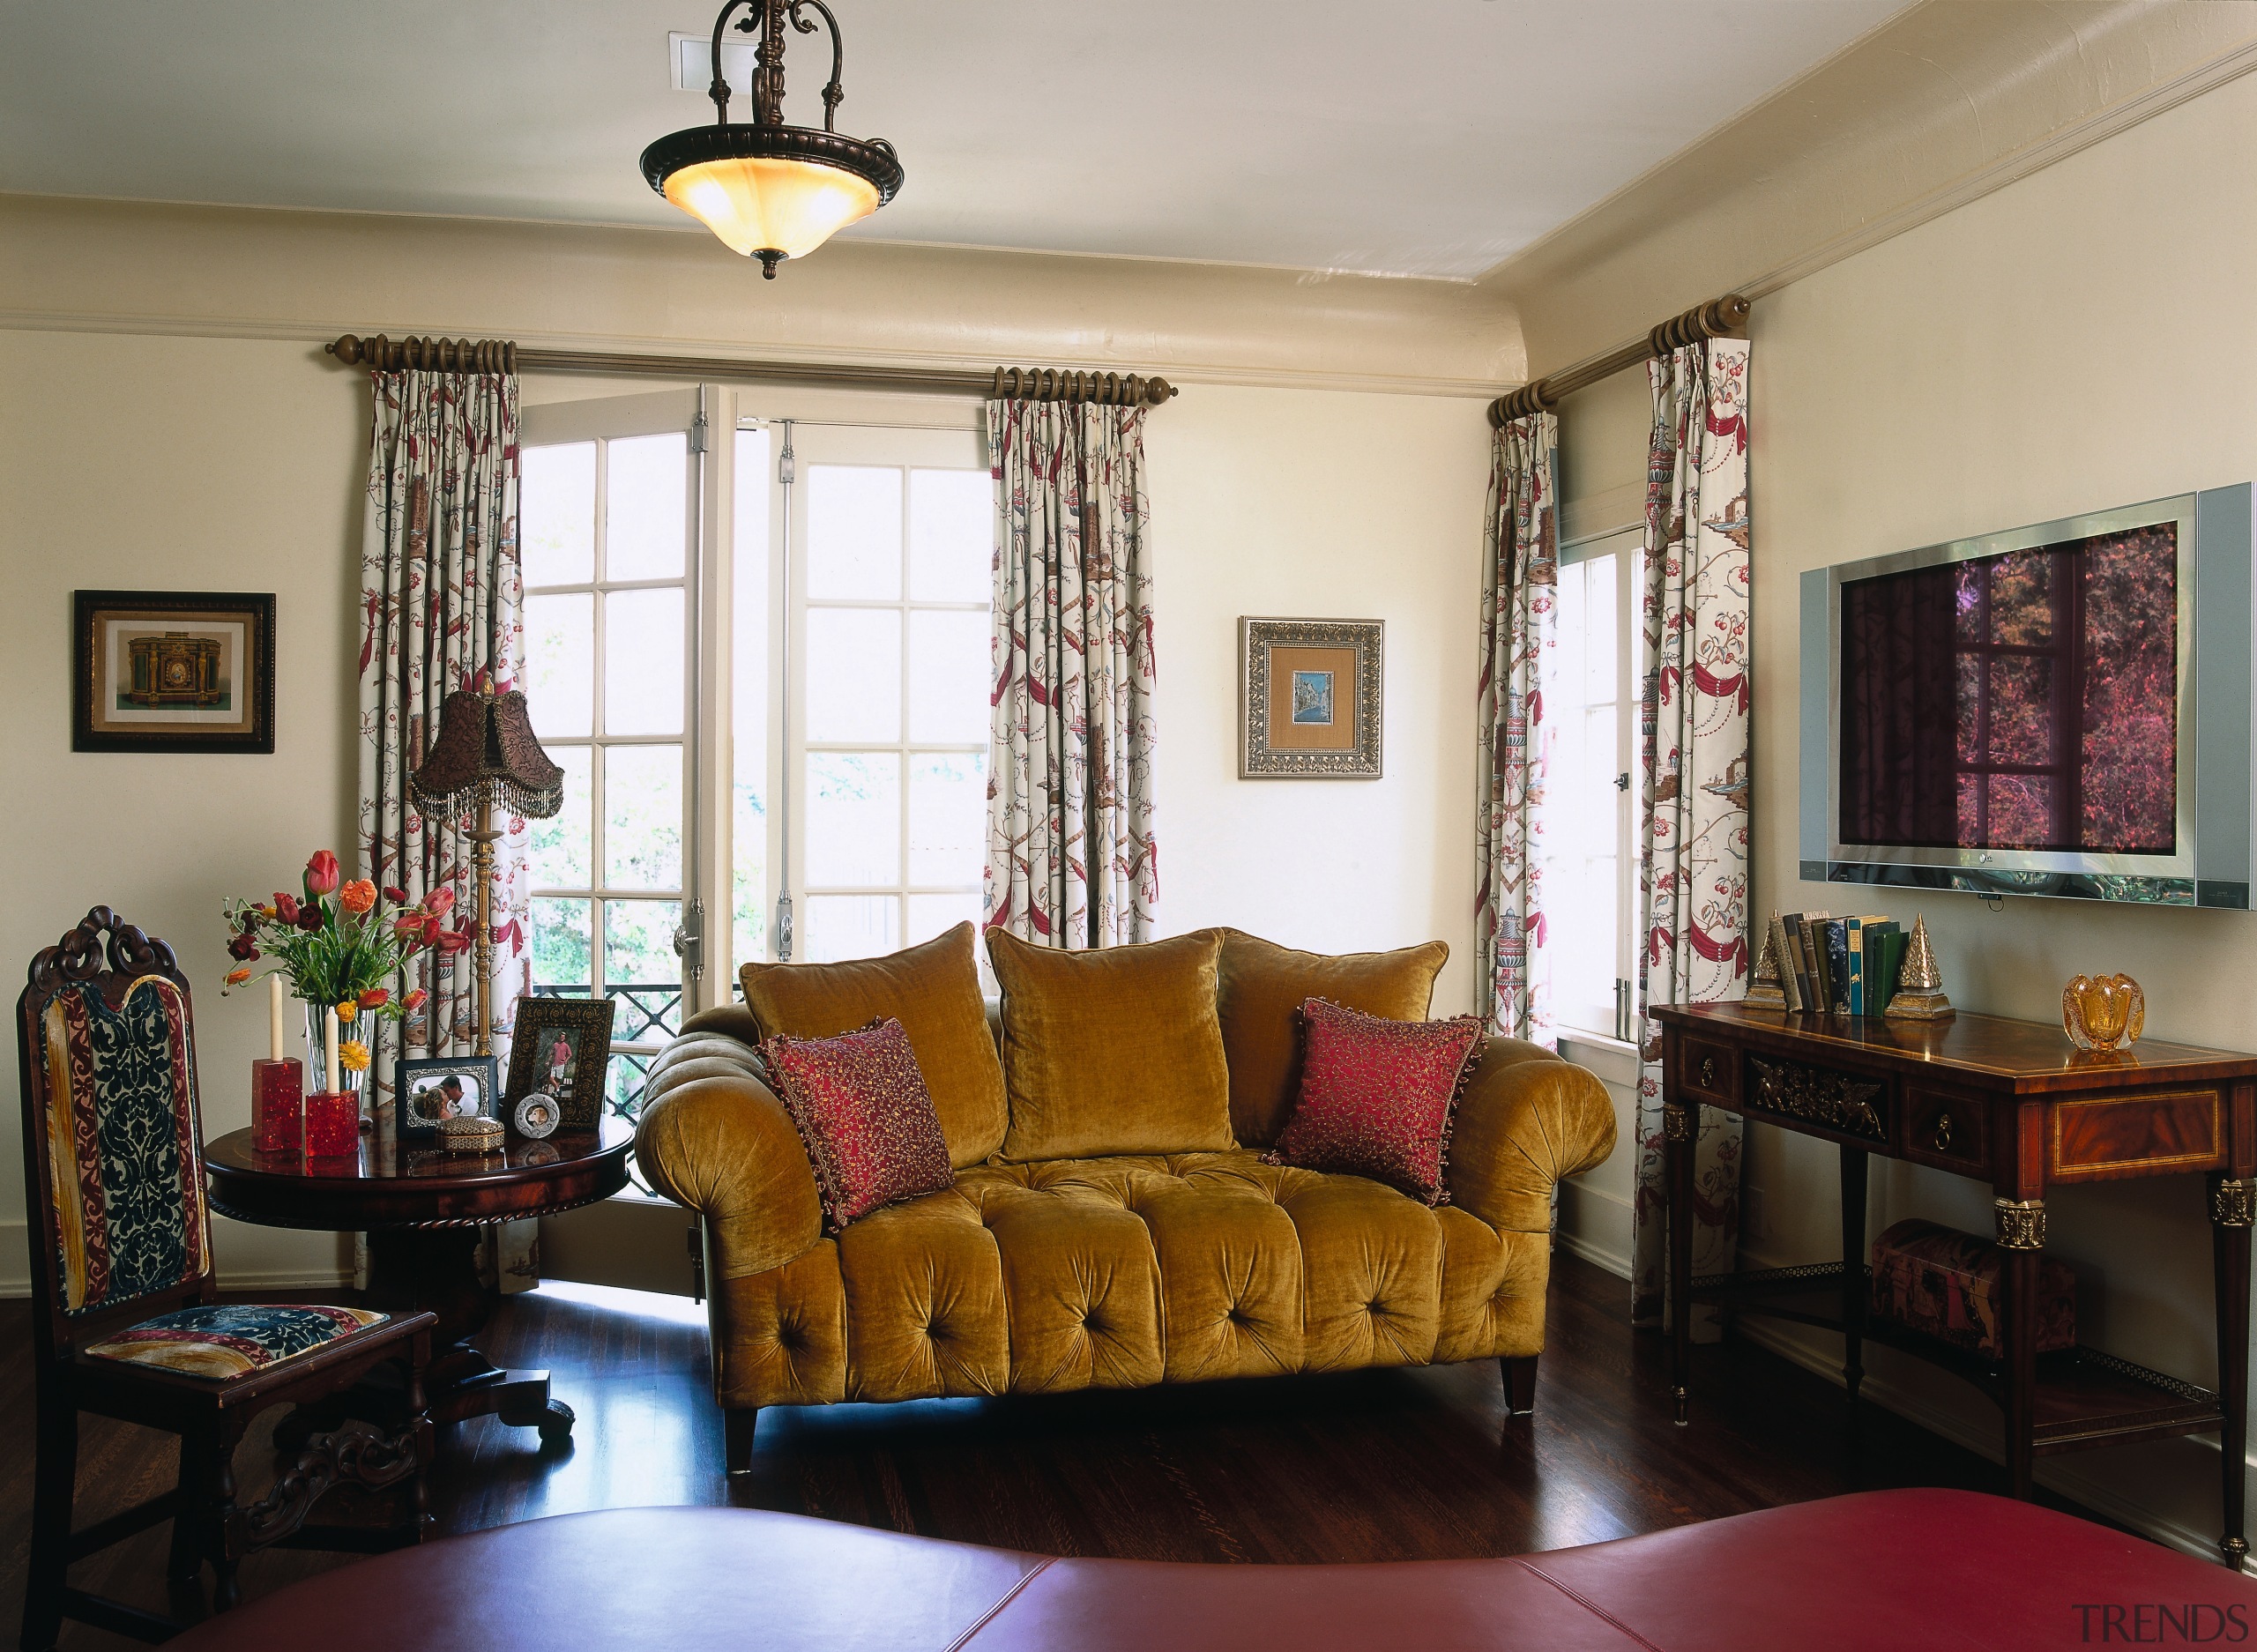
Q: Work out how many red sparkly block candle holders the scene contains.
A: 2